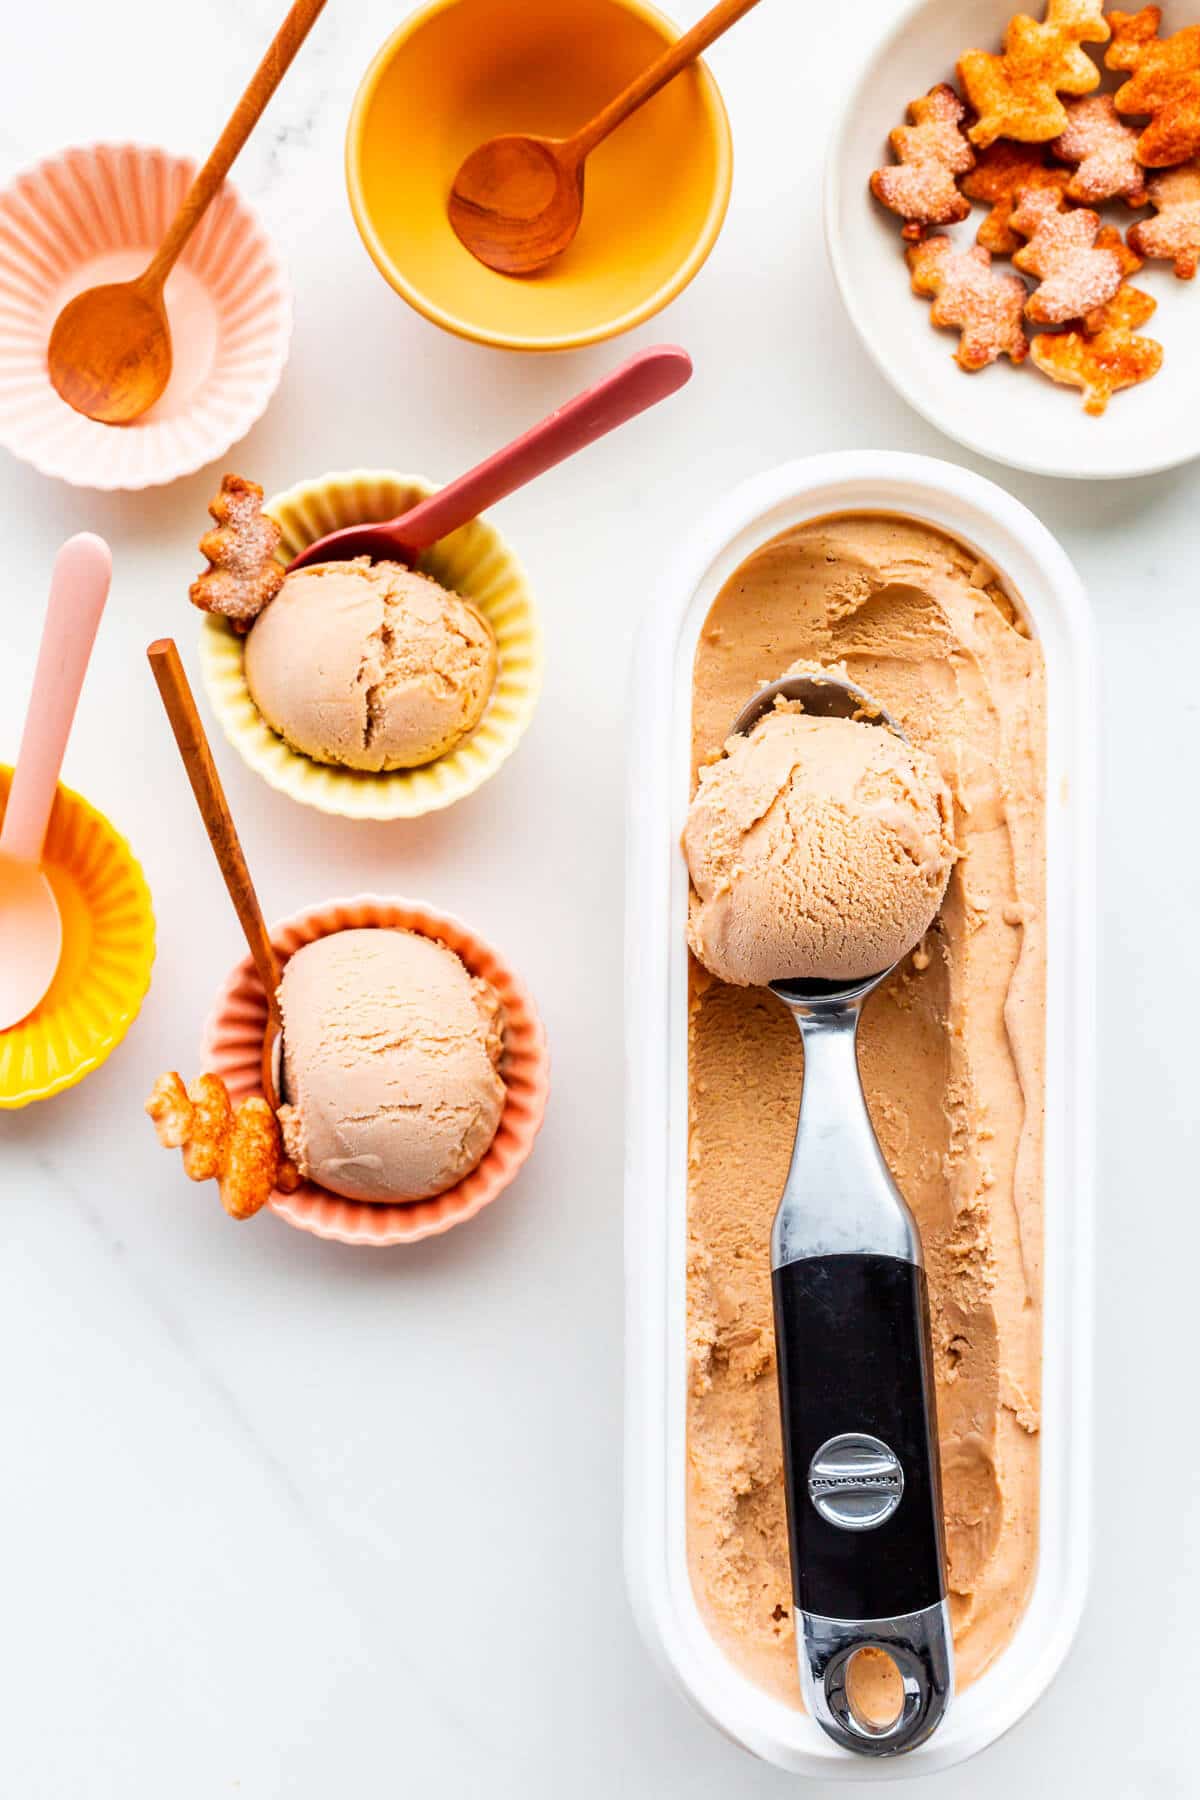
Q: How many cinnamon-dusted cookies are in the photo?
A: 11